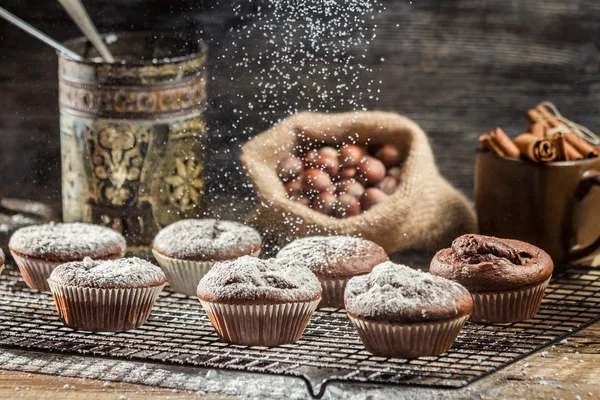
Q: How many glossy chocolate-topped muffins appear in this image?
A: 1